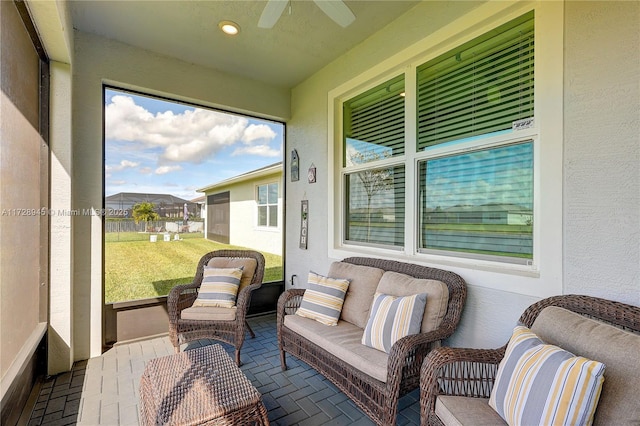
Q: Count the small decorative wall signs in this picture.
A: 3